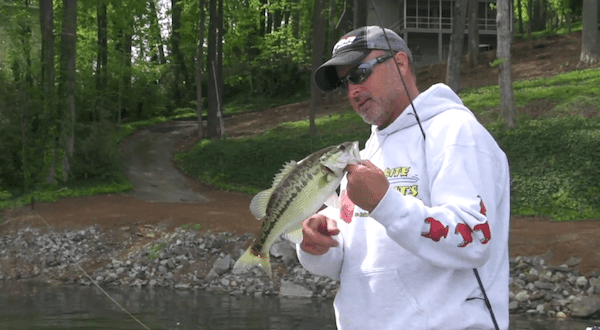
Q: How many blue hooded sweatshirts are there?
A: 0